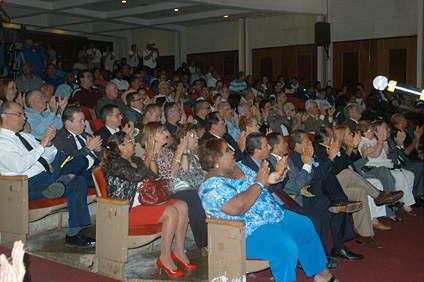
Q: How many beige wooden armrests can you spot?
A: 3